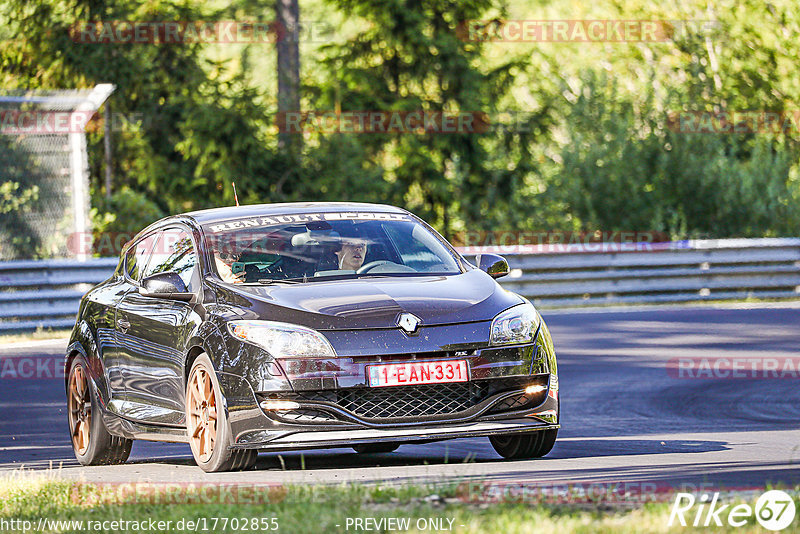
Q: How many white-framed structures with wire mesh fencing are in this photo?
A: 1